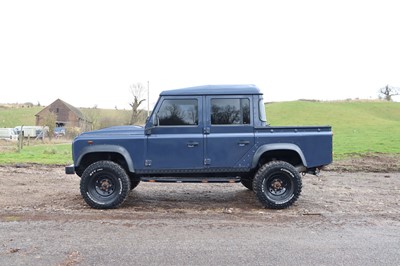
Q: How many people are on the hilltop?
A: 0